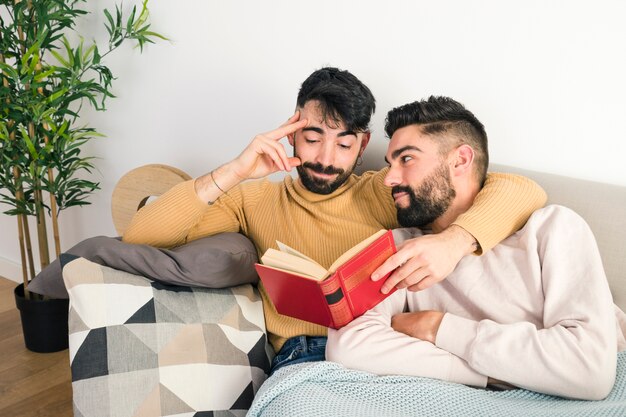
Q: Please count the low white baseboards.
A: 1